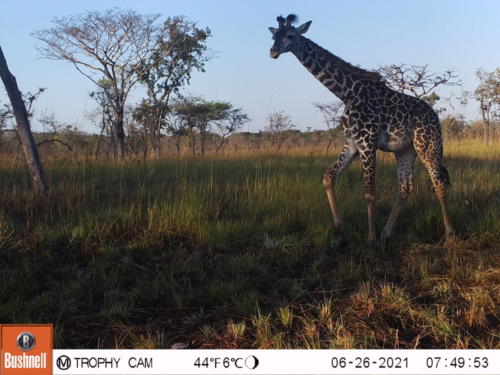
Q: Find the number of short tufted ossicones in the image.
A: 2